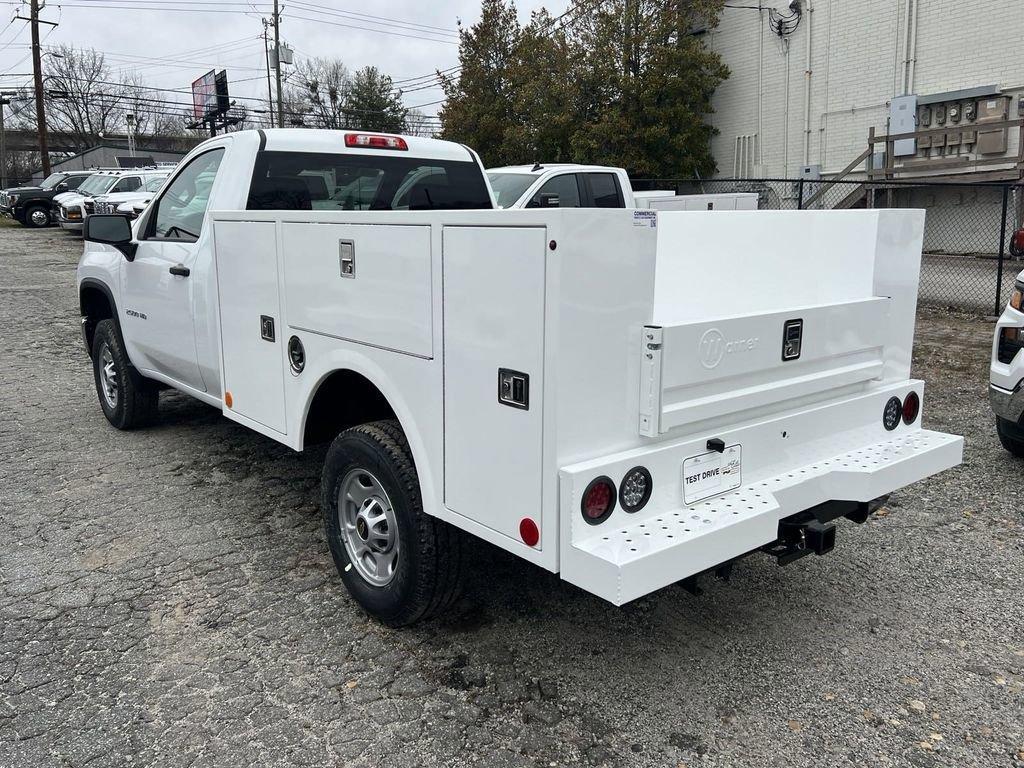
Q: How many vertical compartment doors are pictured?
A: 2